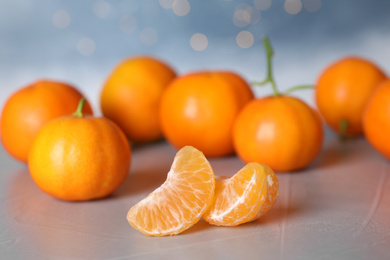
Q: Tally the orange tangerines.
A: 7